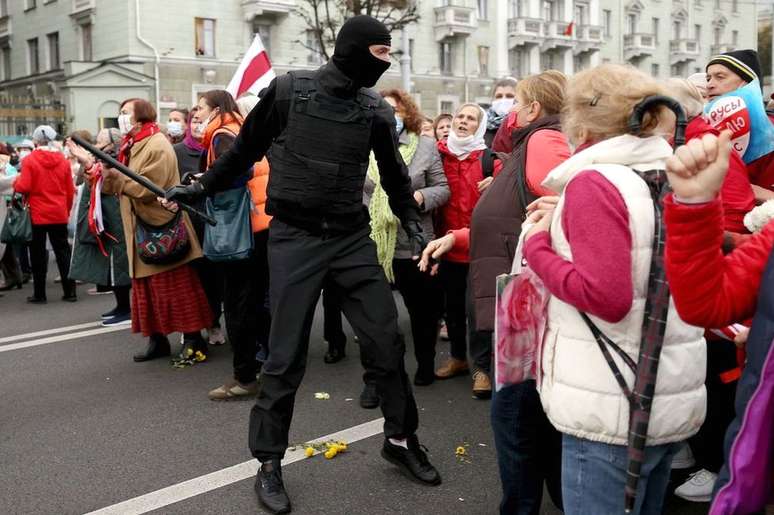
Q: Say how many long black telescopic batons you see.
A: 1